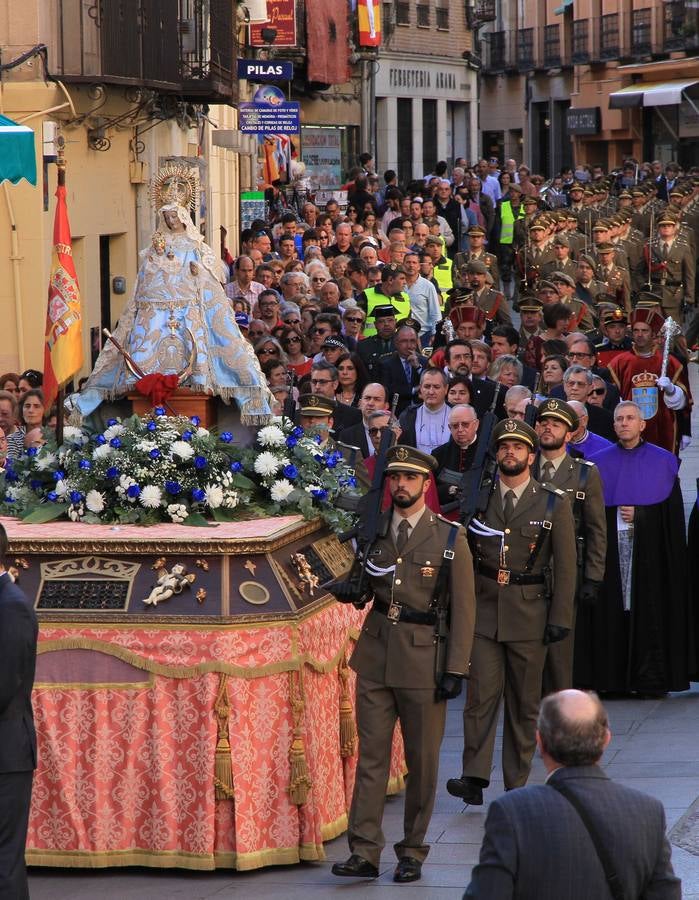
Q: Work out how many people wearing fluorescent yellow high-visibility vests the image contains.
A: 4